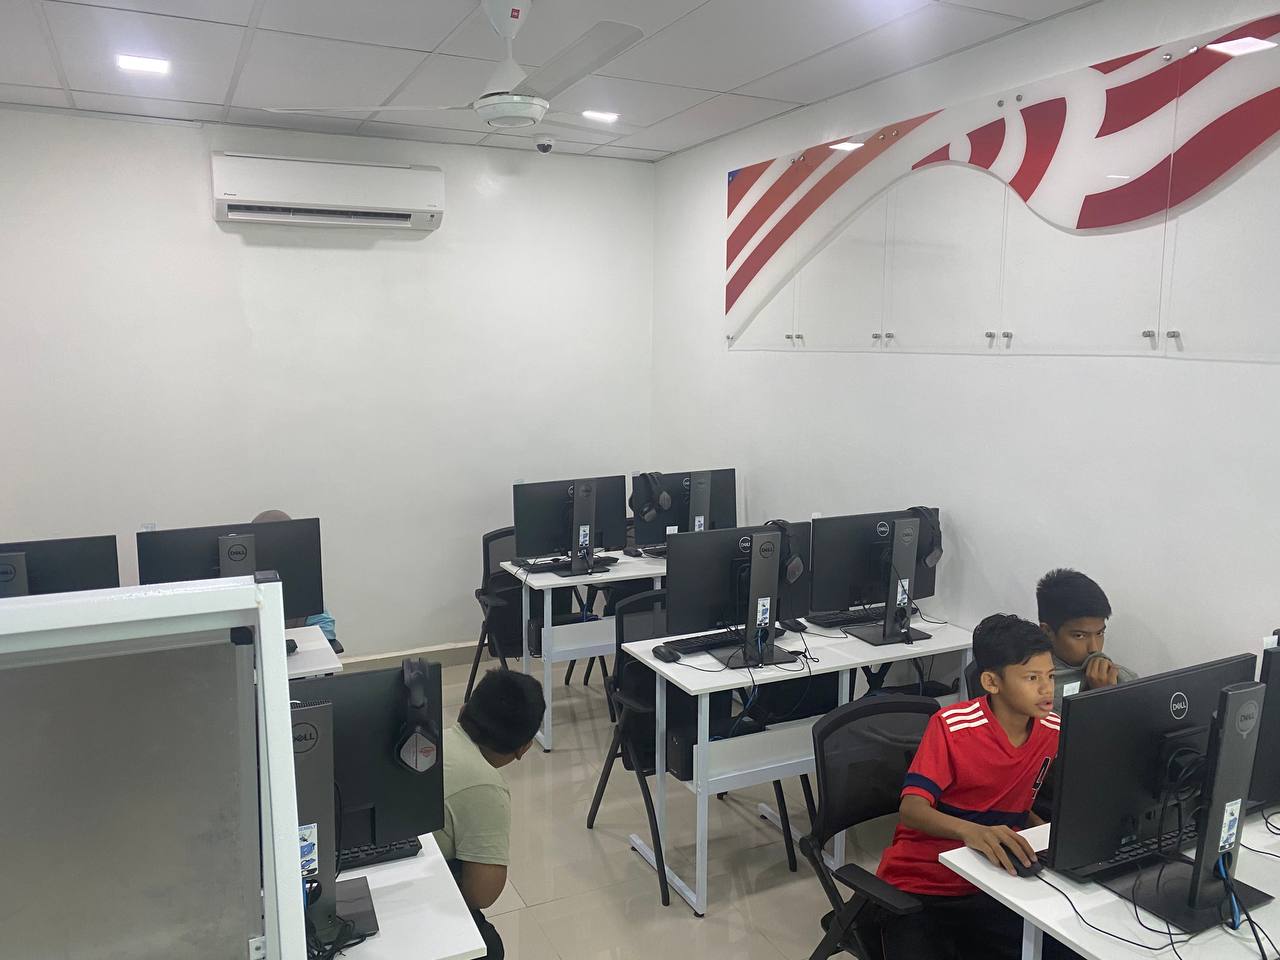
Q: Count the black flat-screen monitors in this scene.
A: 9